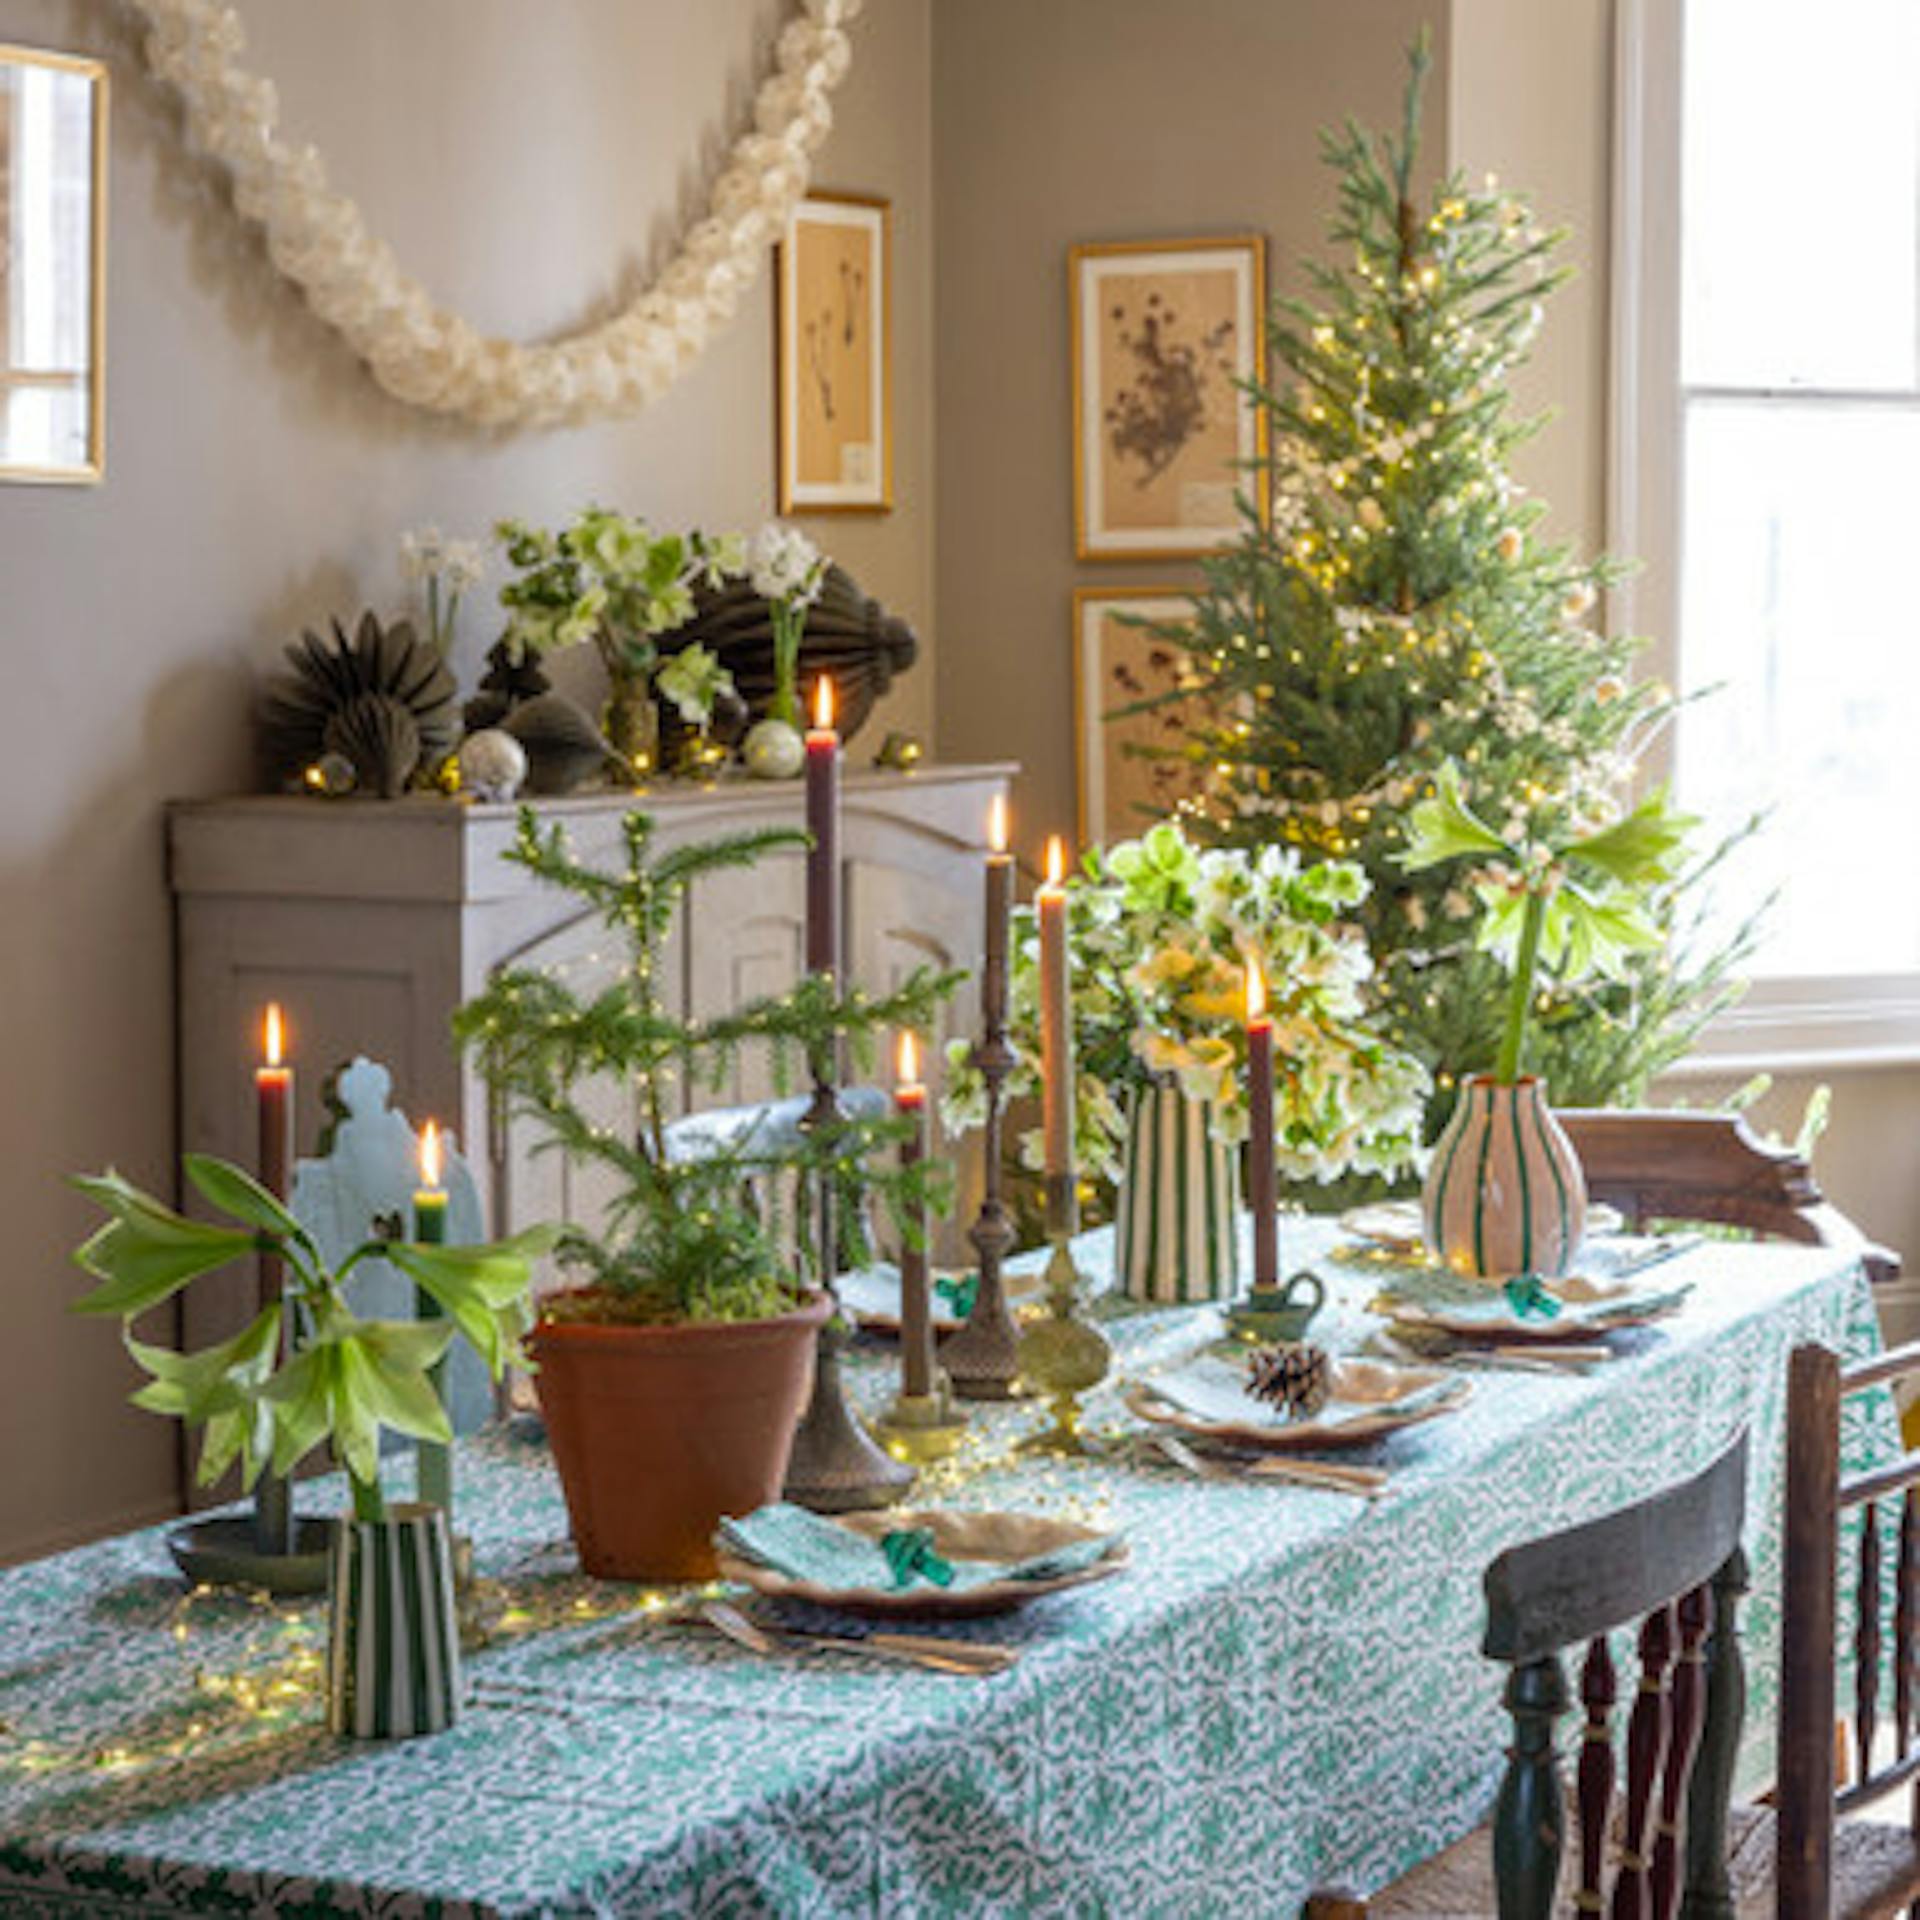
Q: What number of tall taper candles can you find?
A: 7